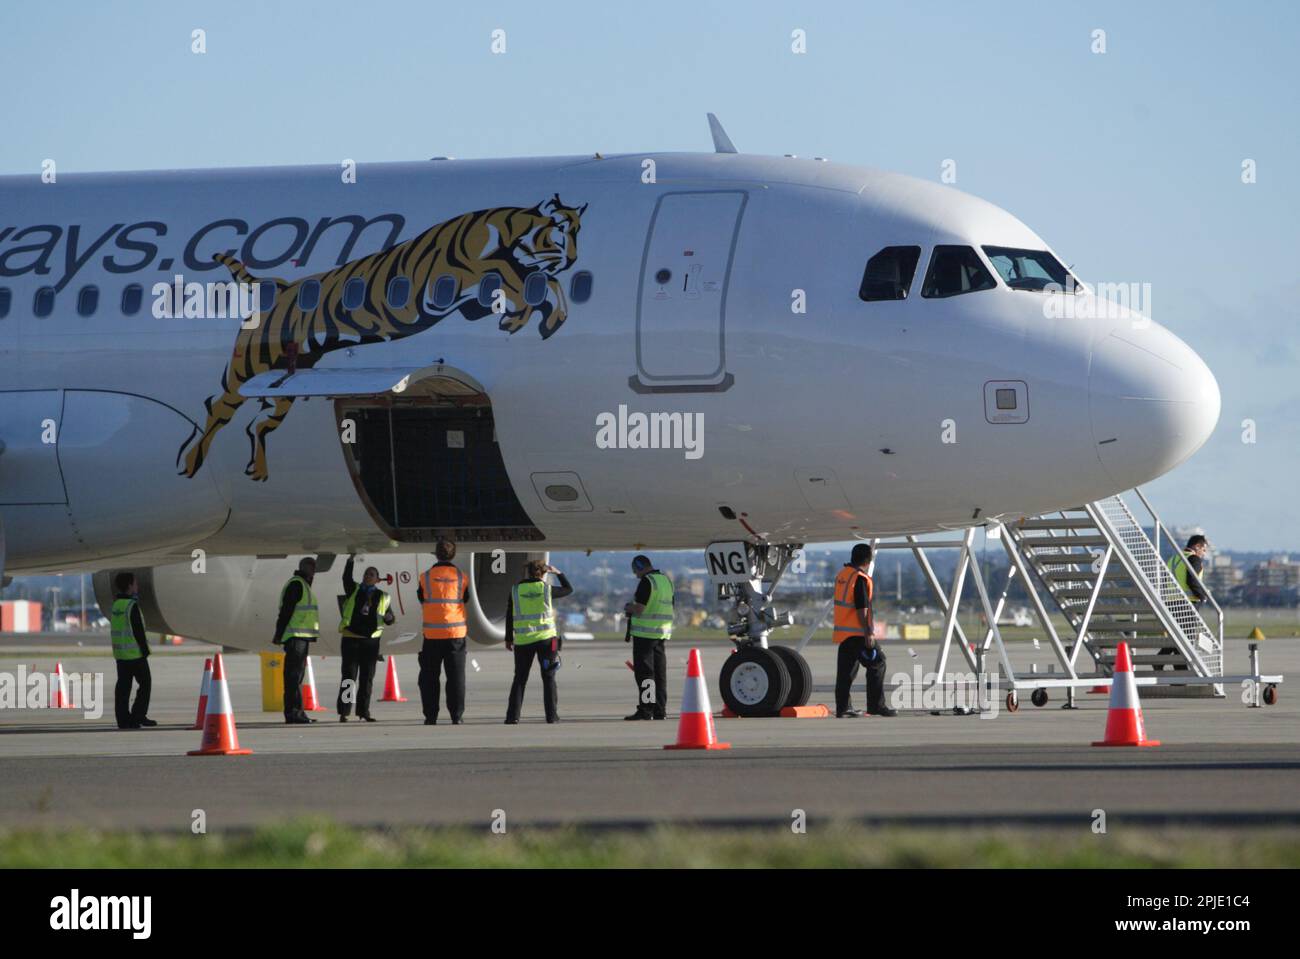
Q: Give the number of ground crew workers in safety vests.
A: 8